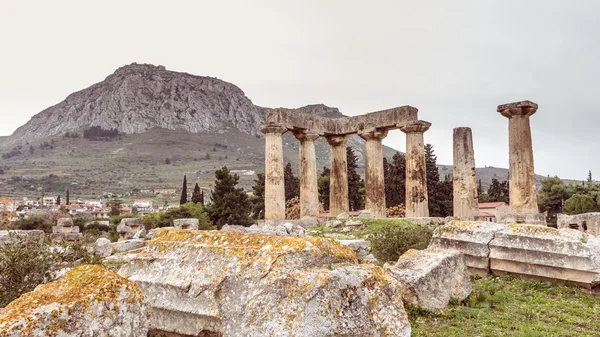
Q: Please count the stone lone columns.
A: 2